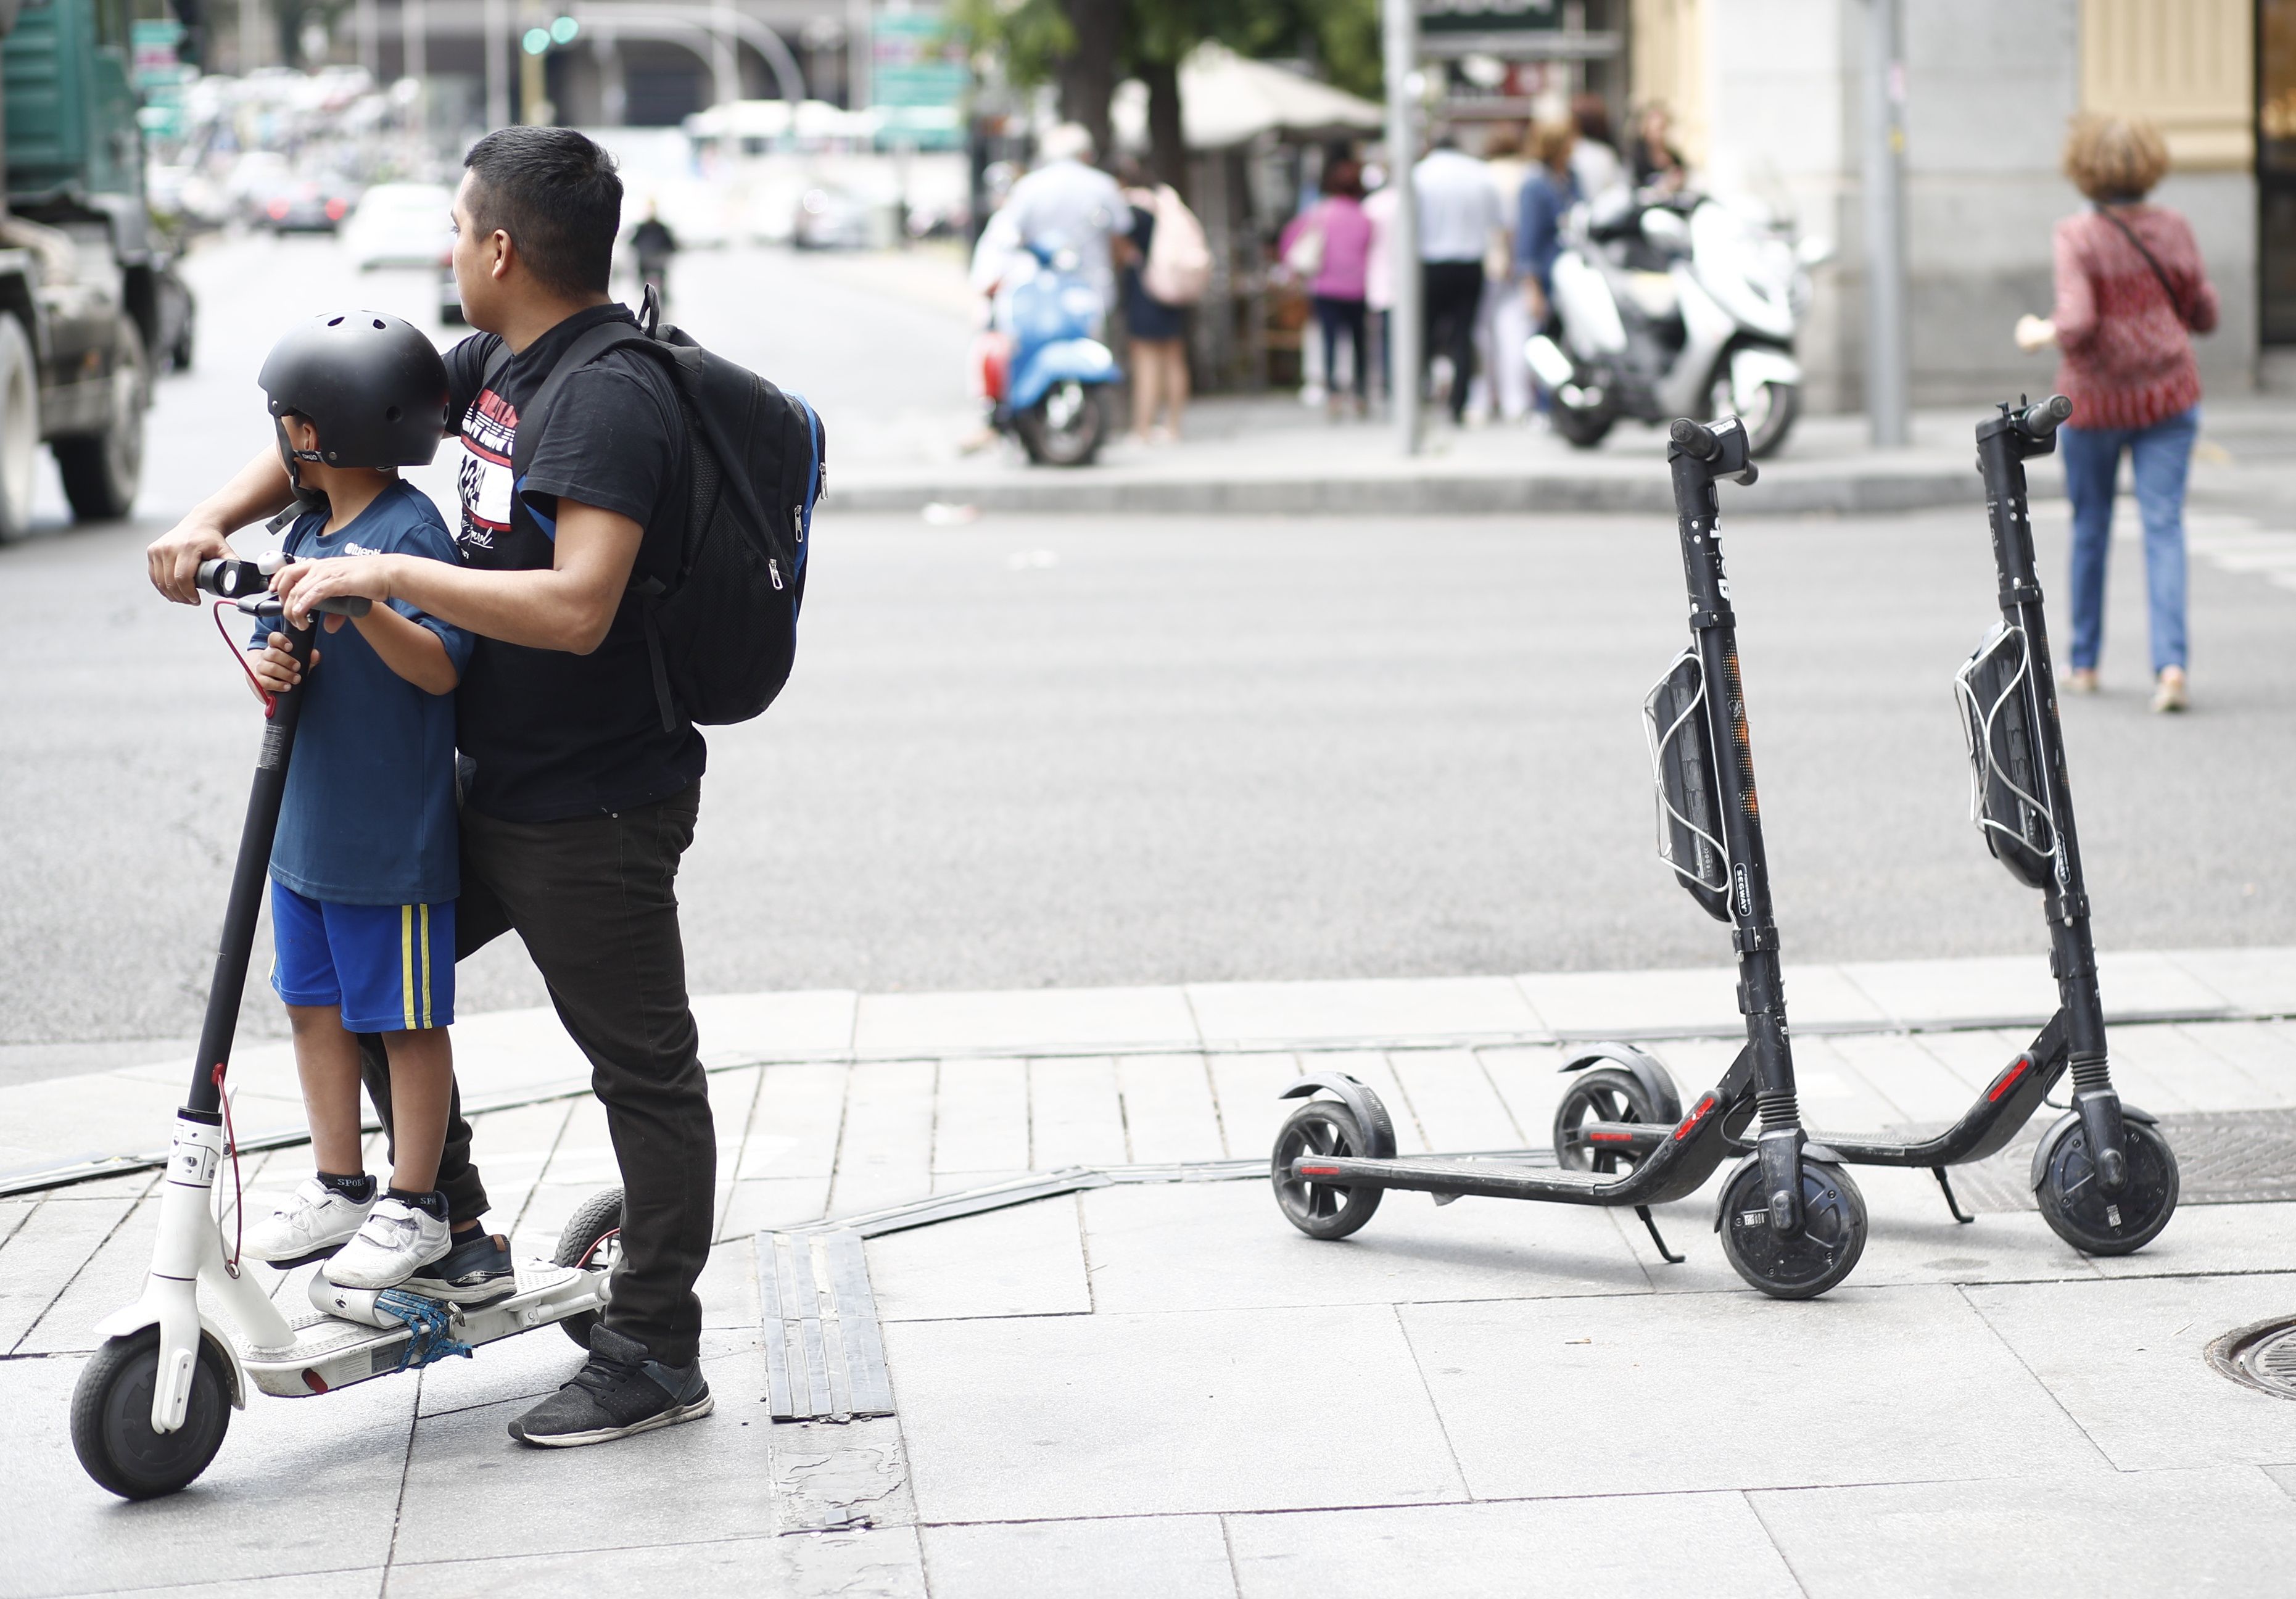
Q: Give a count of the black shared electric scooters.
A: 2